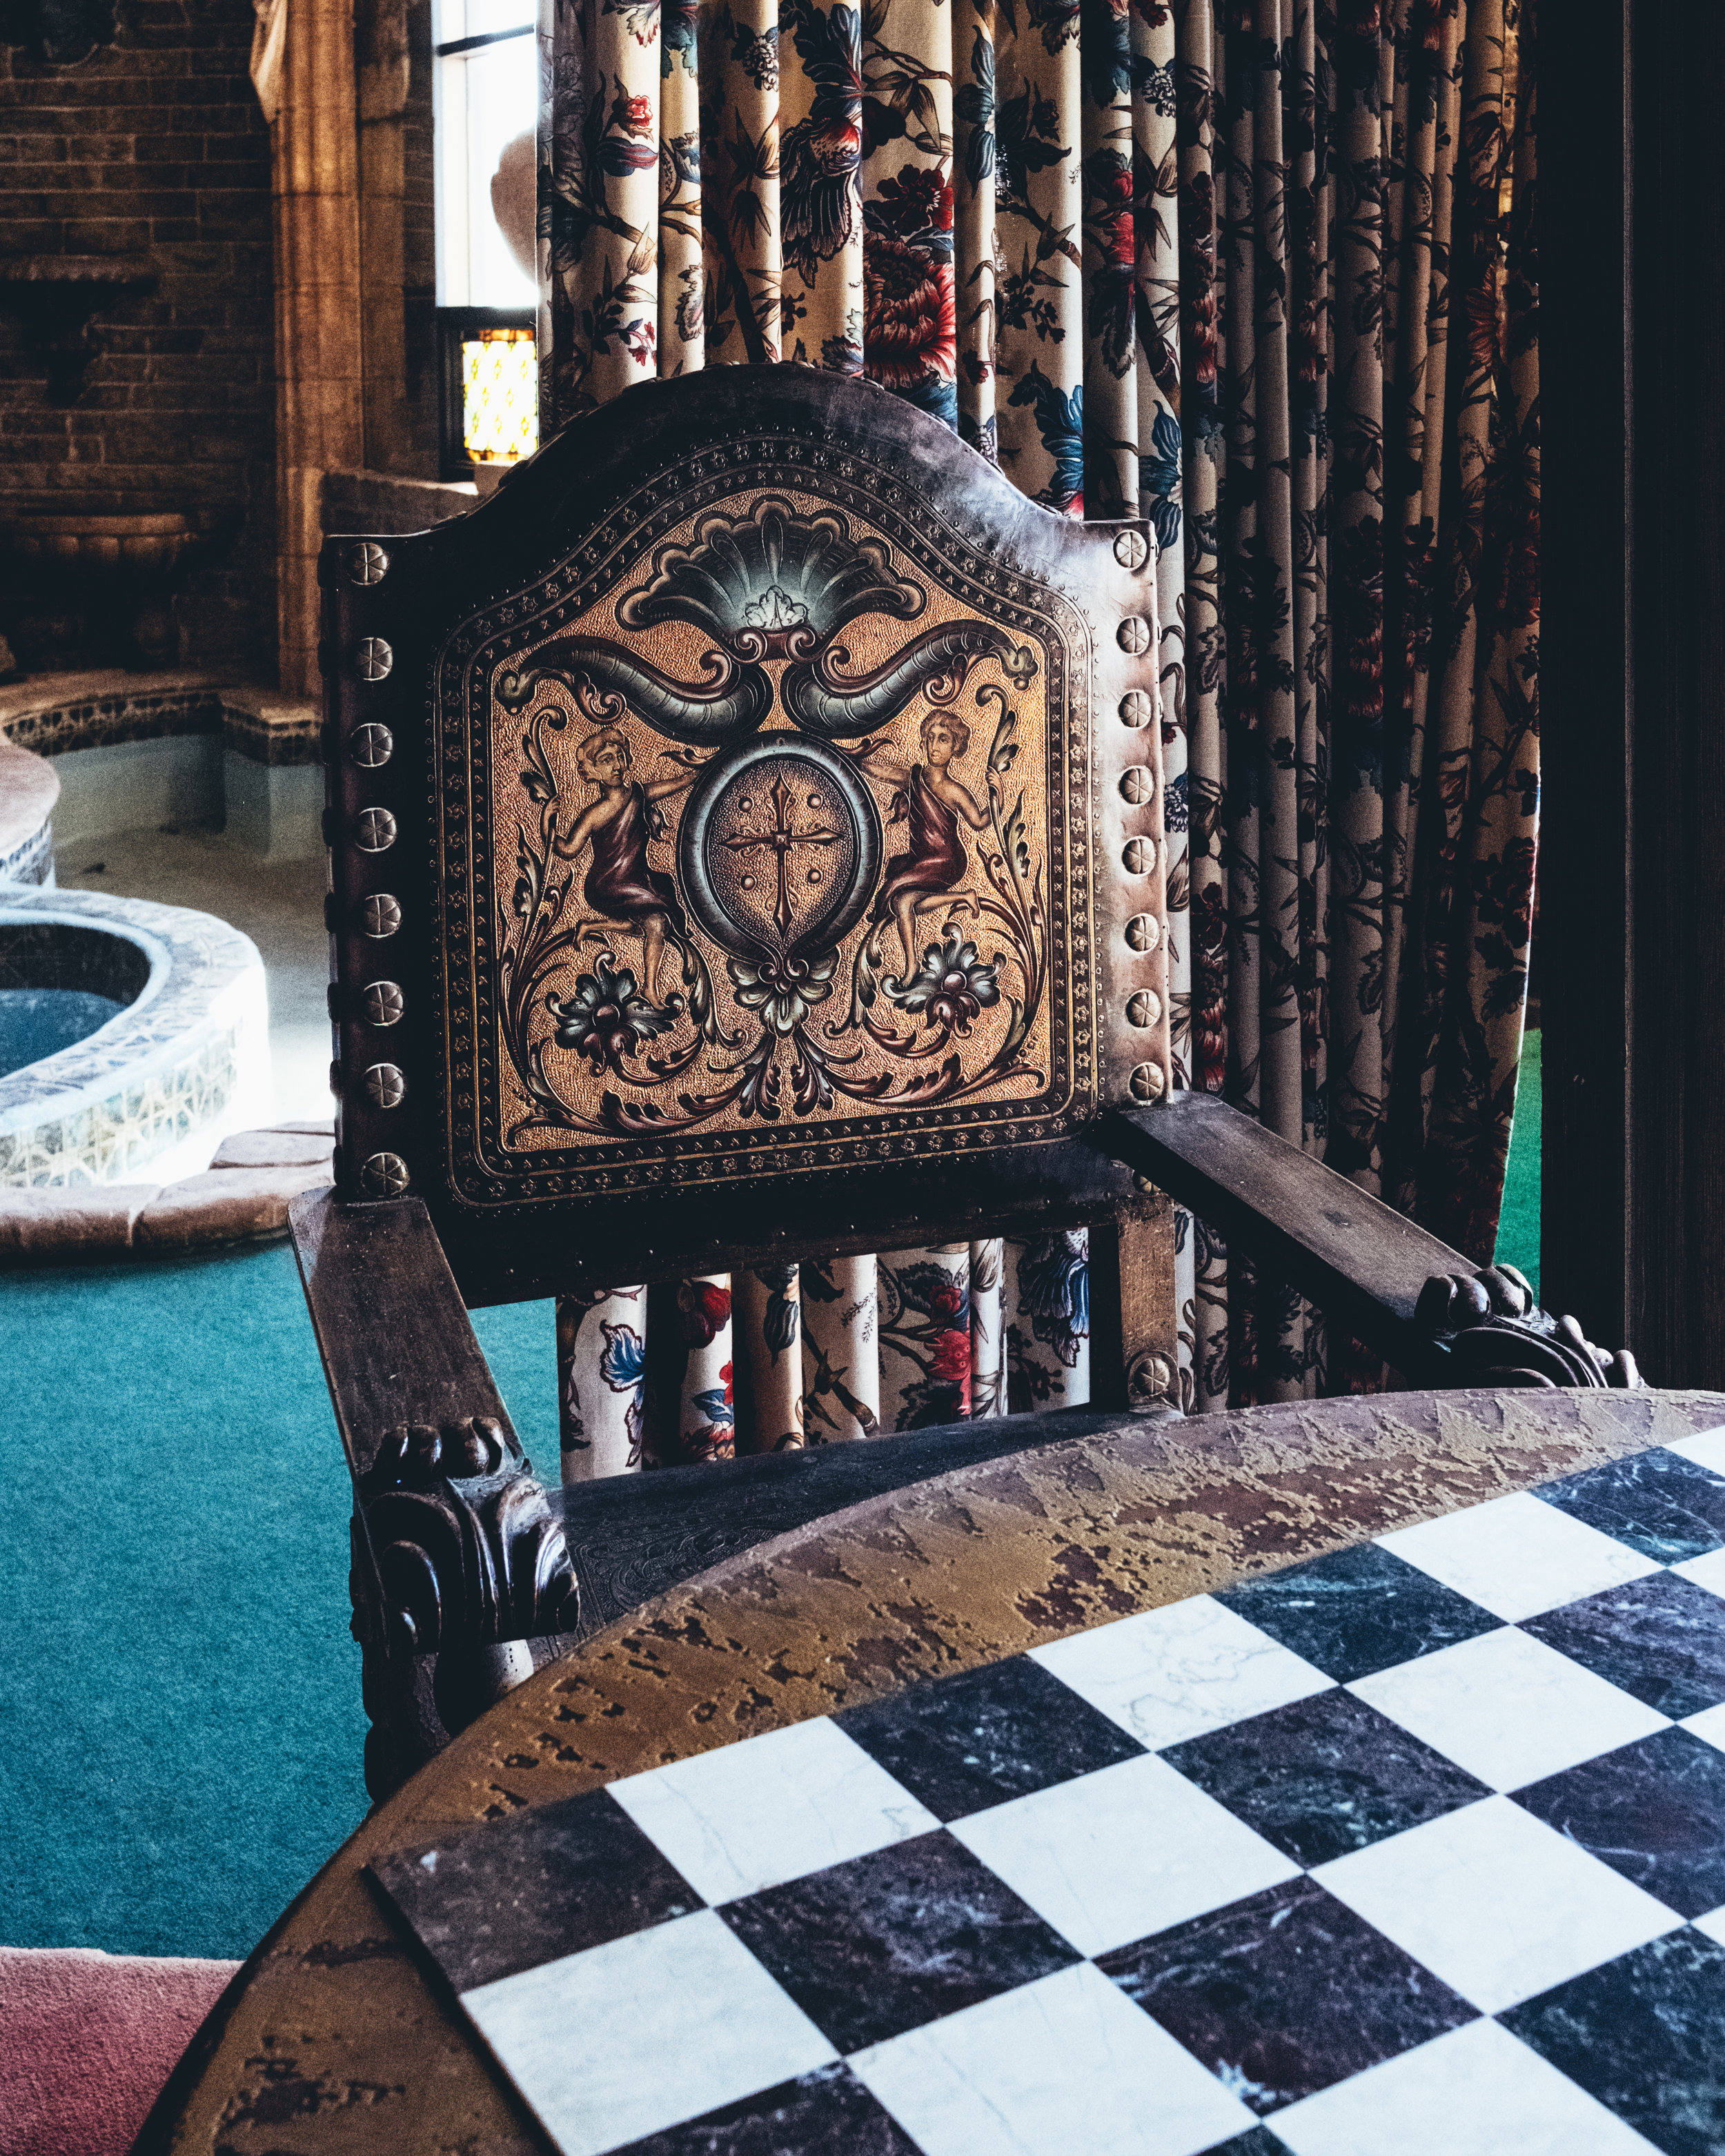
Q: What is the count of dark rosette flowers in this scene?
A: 2